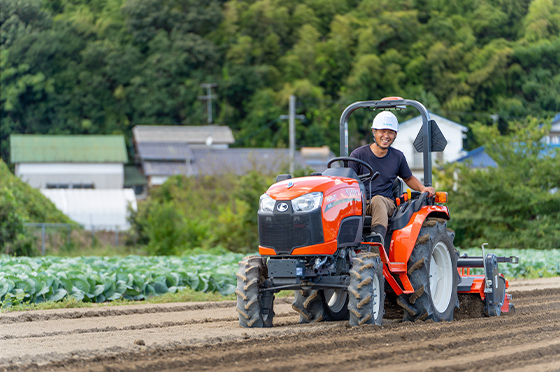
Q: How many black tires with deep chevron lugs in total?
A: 4